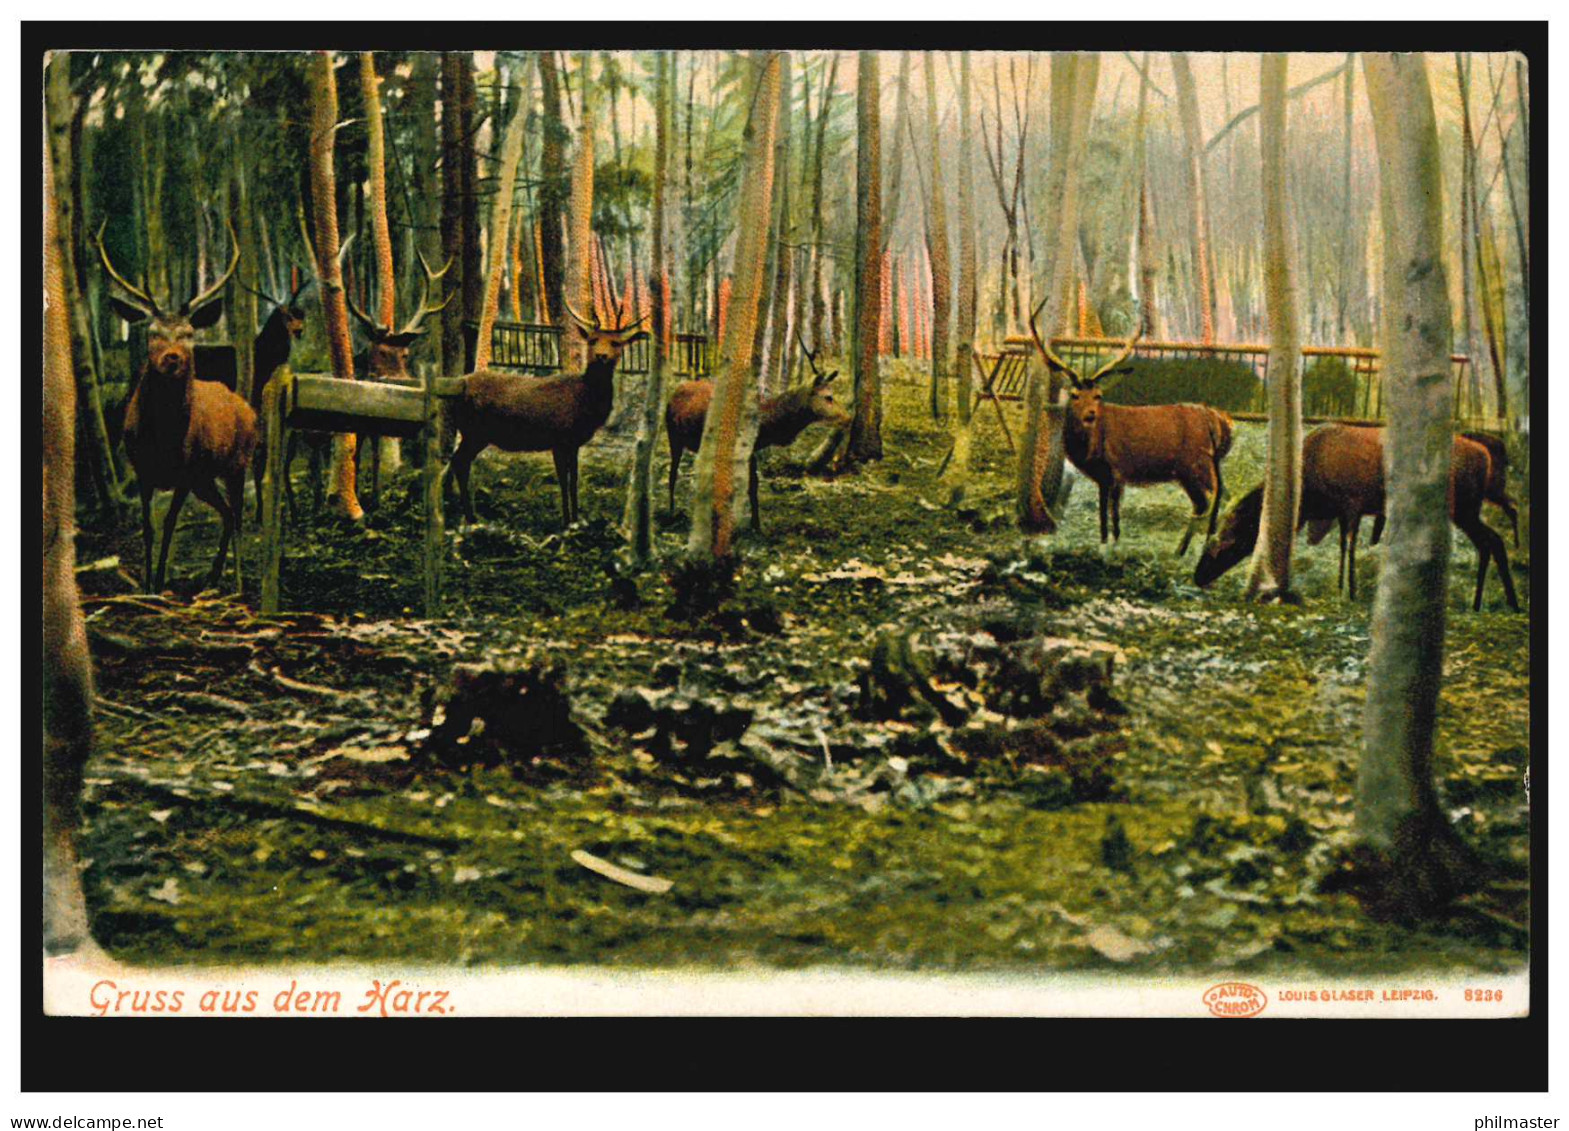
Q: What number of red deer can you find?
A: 8